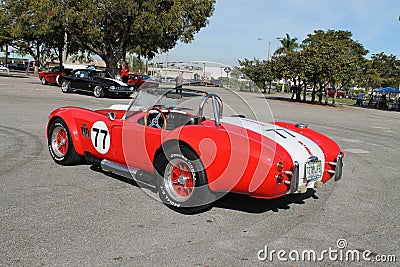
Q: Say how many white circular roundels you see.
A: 1